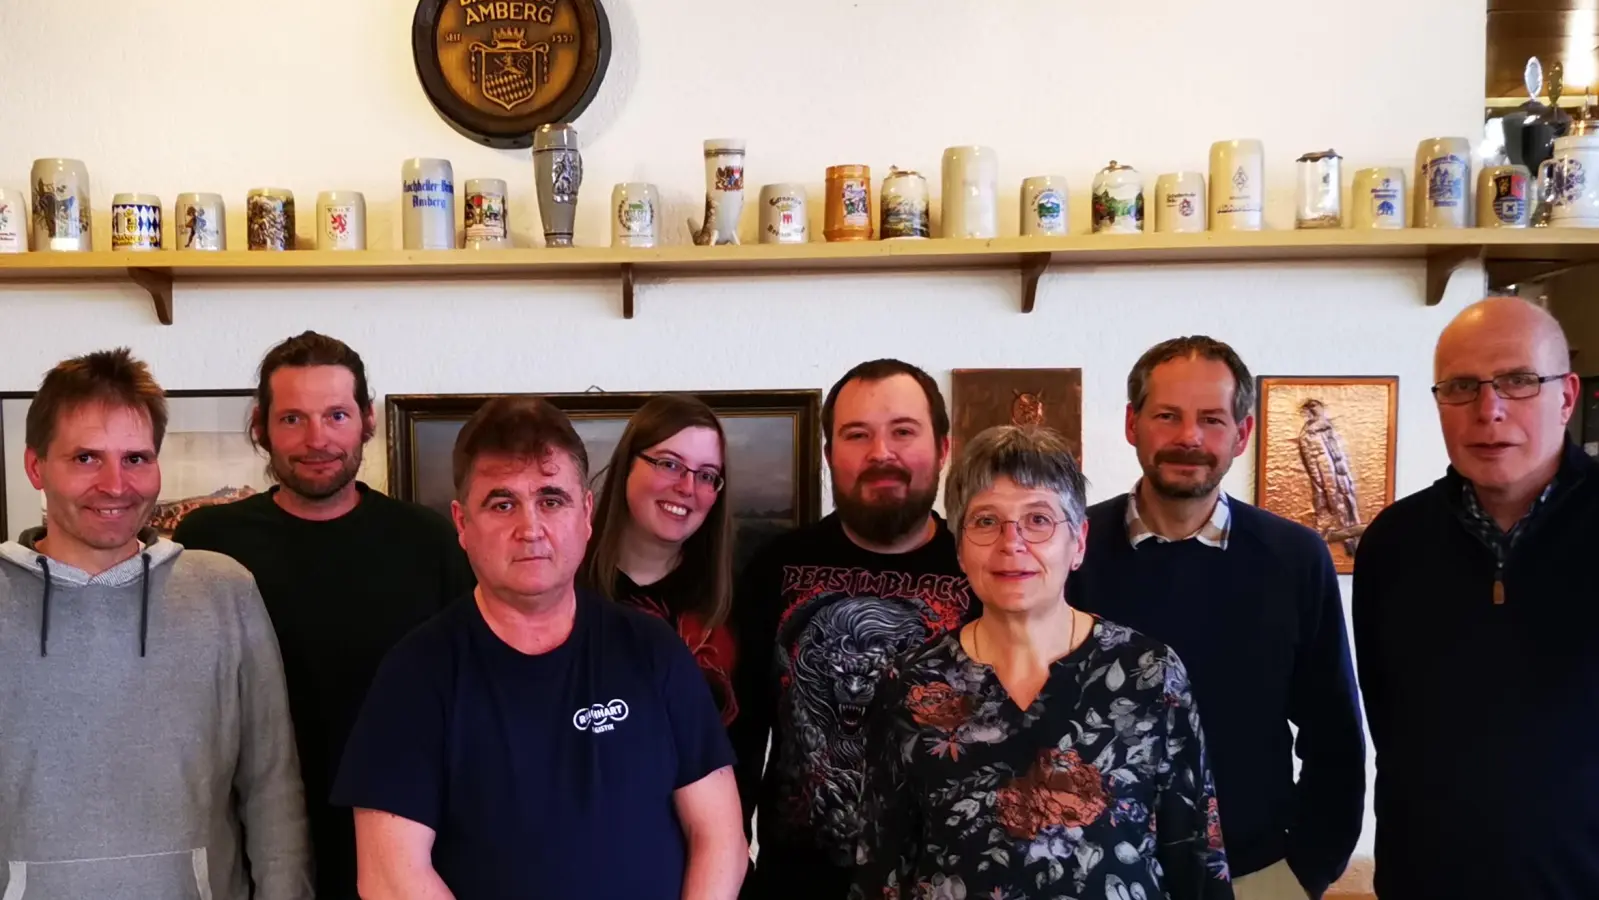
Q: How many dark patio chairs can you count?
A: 0